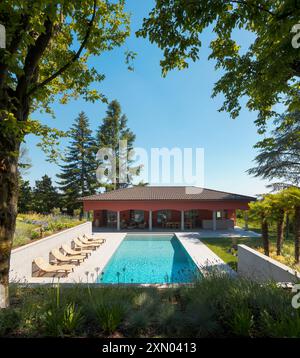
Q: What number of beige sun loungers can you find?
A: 6